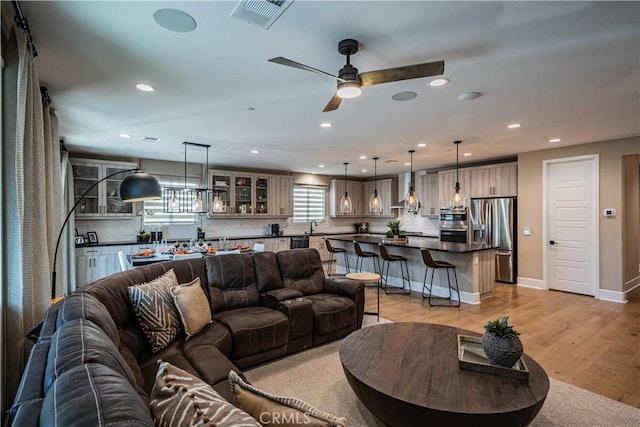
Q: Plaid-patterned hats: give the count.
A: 0